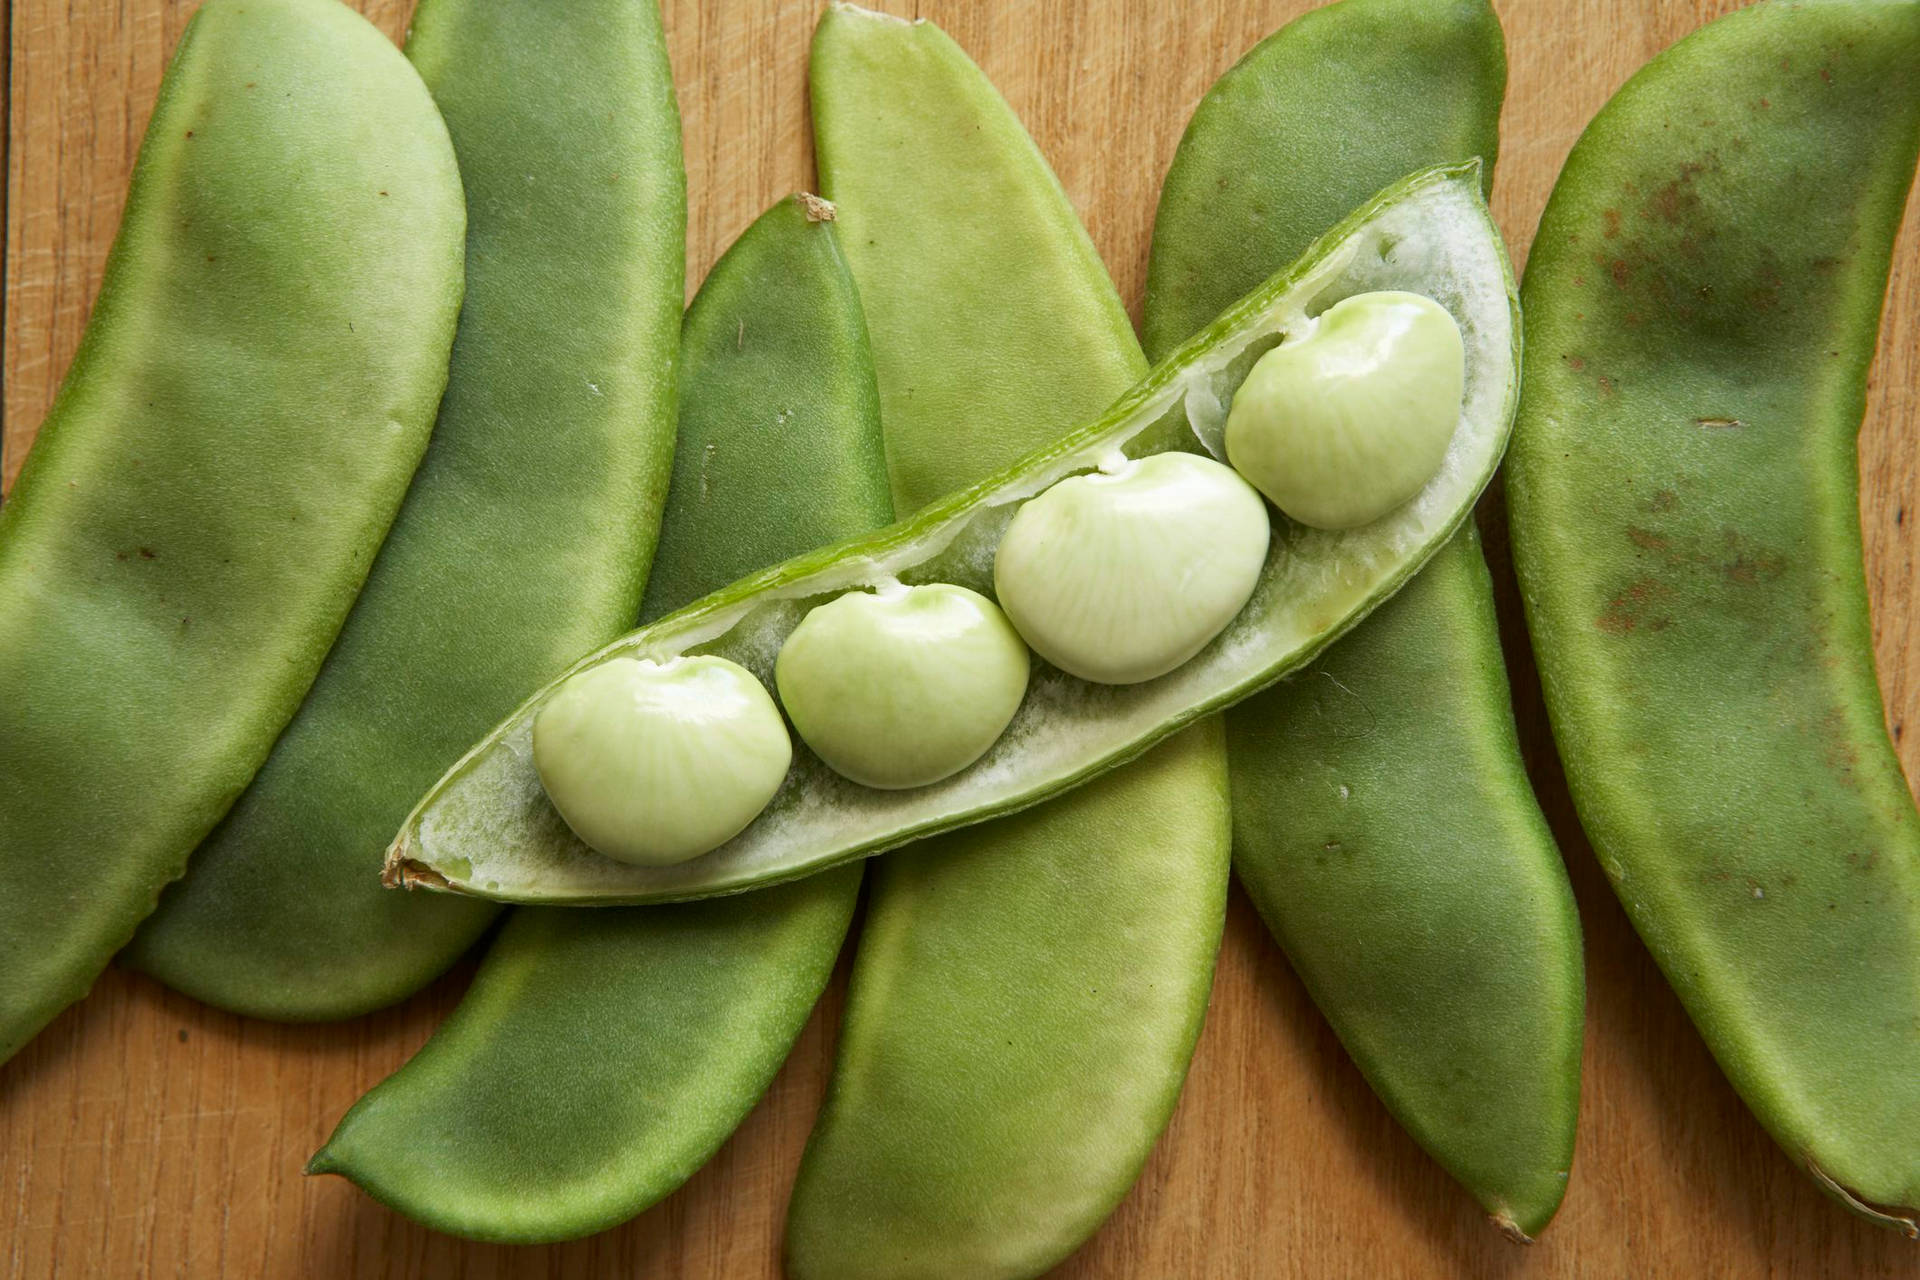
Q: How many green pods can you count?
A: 7